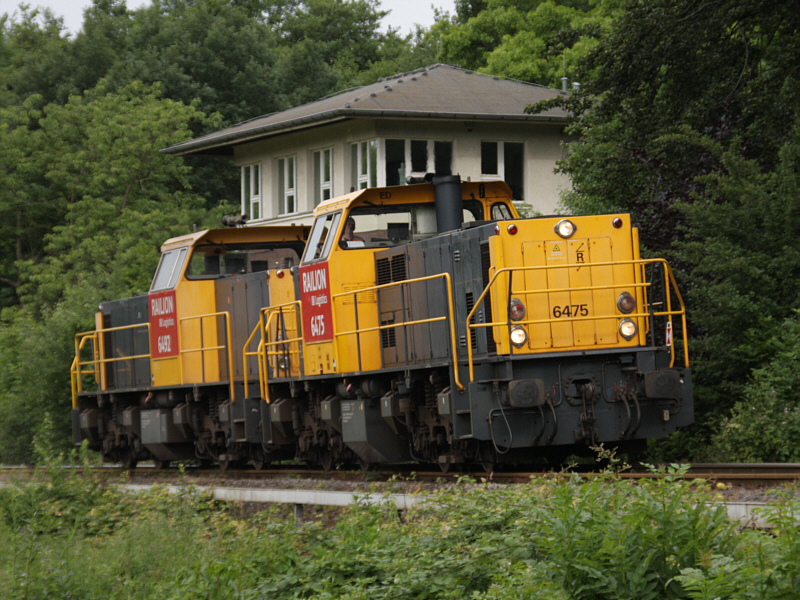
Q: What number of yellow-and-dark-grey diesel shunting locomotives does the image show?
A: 2